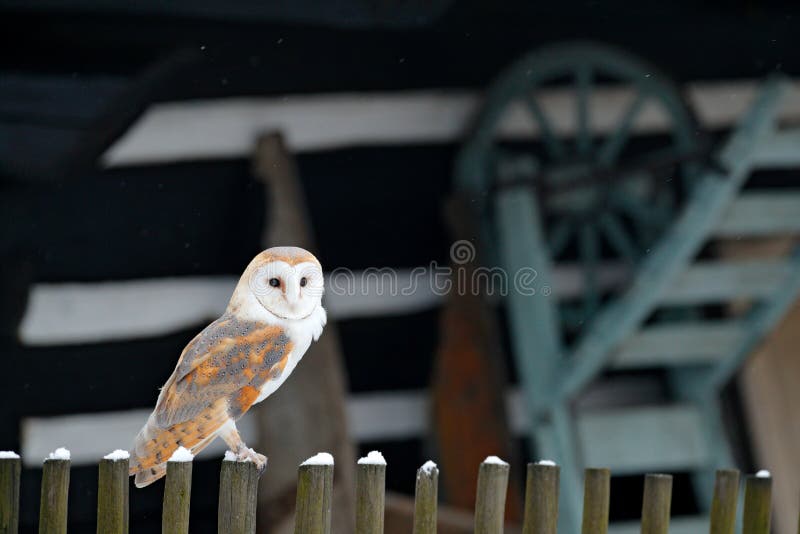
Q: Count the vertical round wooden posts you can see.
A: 14